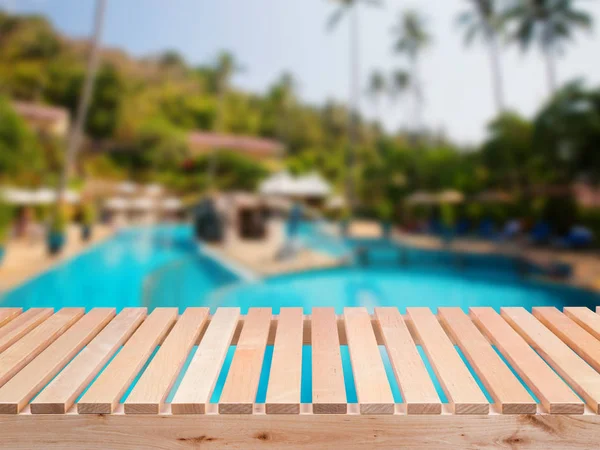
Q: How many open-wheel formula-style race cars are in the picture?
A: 0